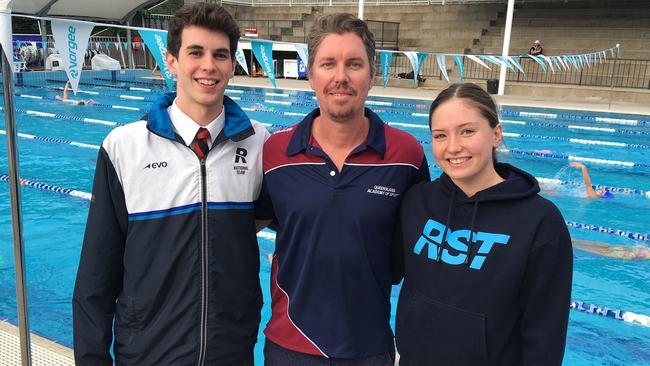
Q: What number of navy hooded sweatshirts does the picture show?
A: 1